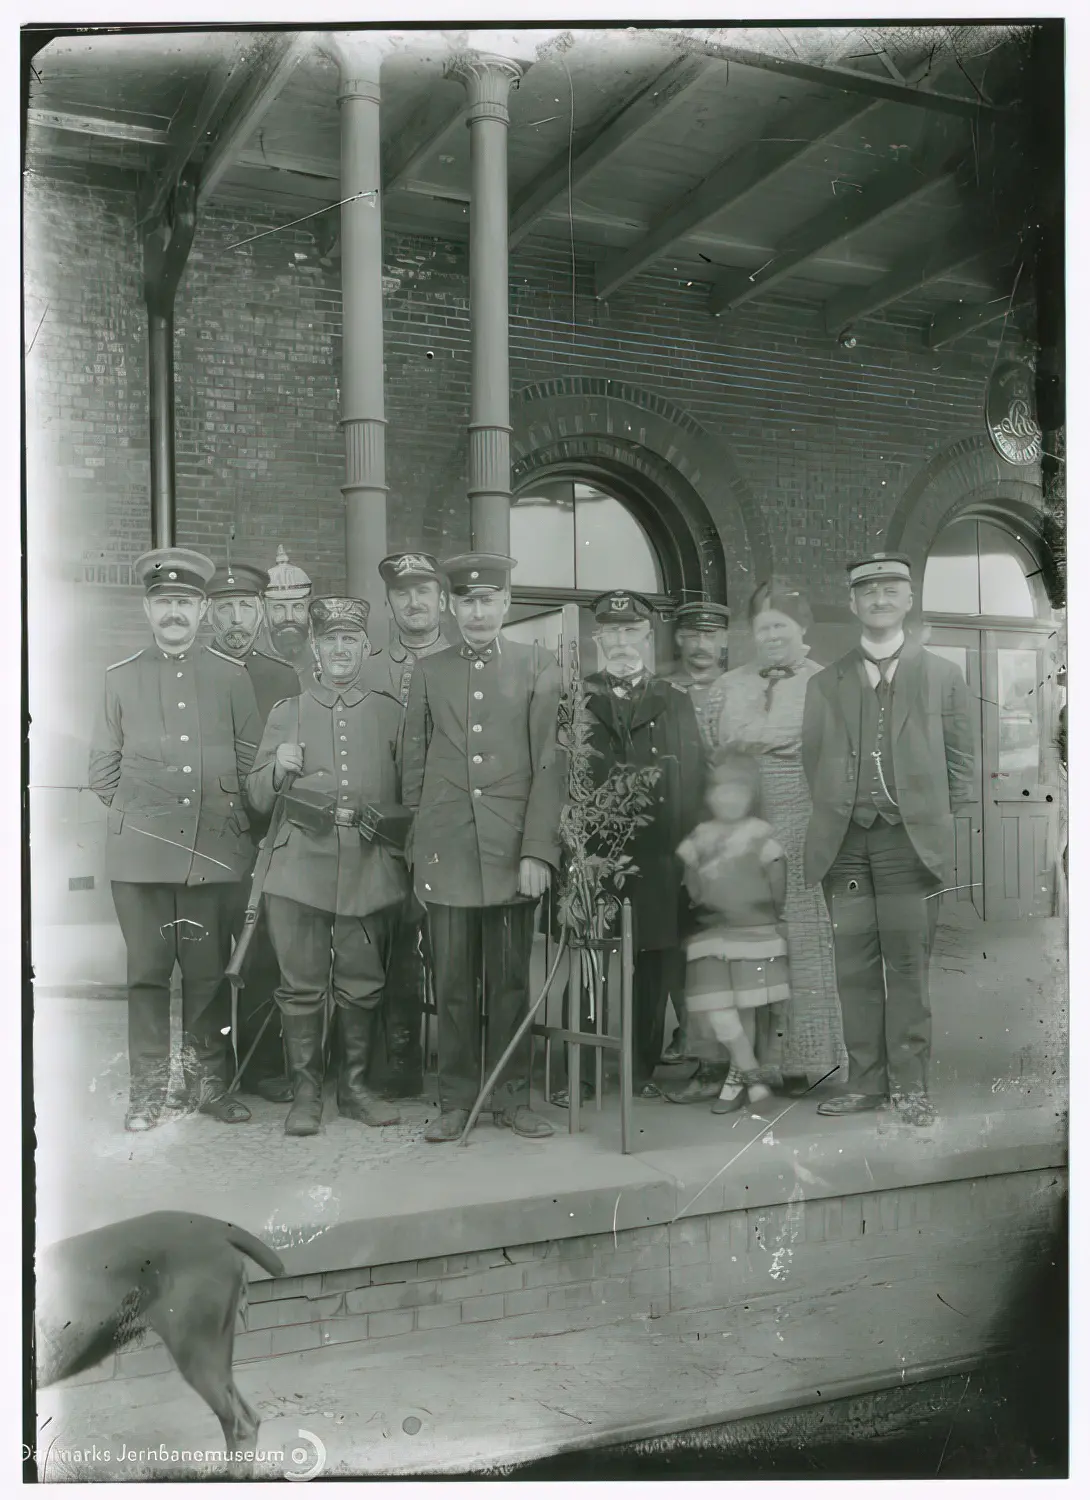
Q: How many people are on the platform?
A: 11